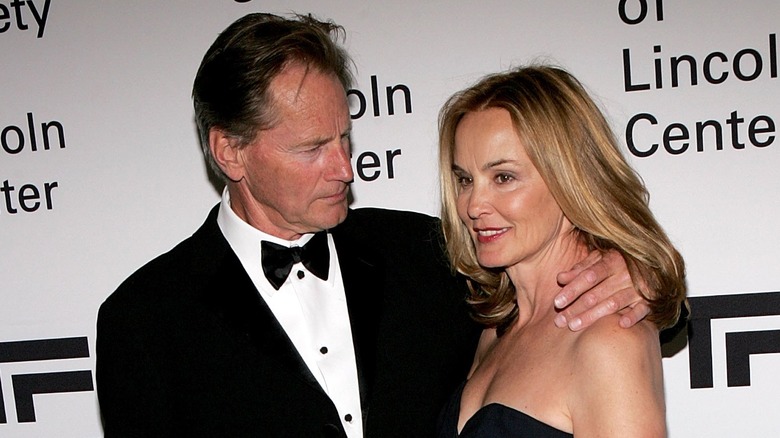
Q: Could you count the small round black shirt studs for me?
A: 3